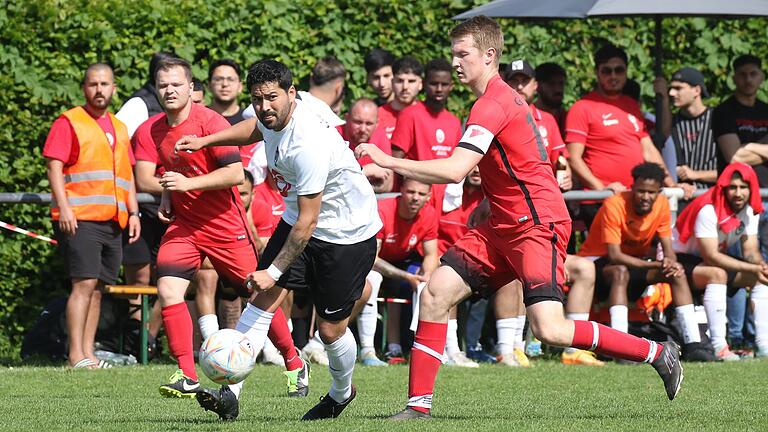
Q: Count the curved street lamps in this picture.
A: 0